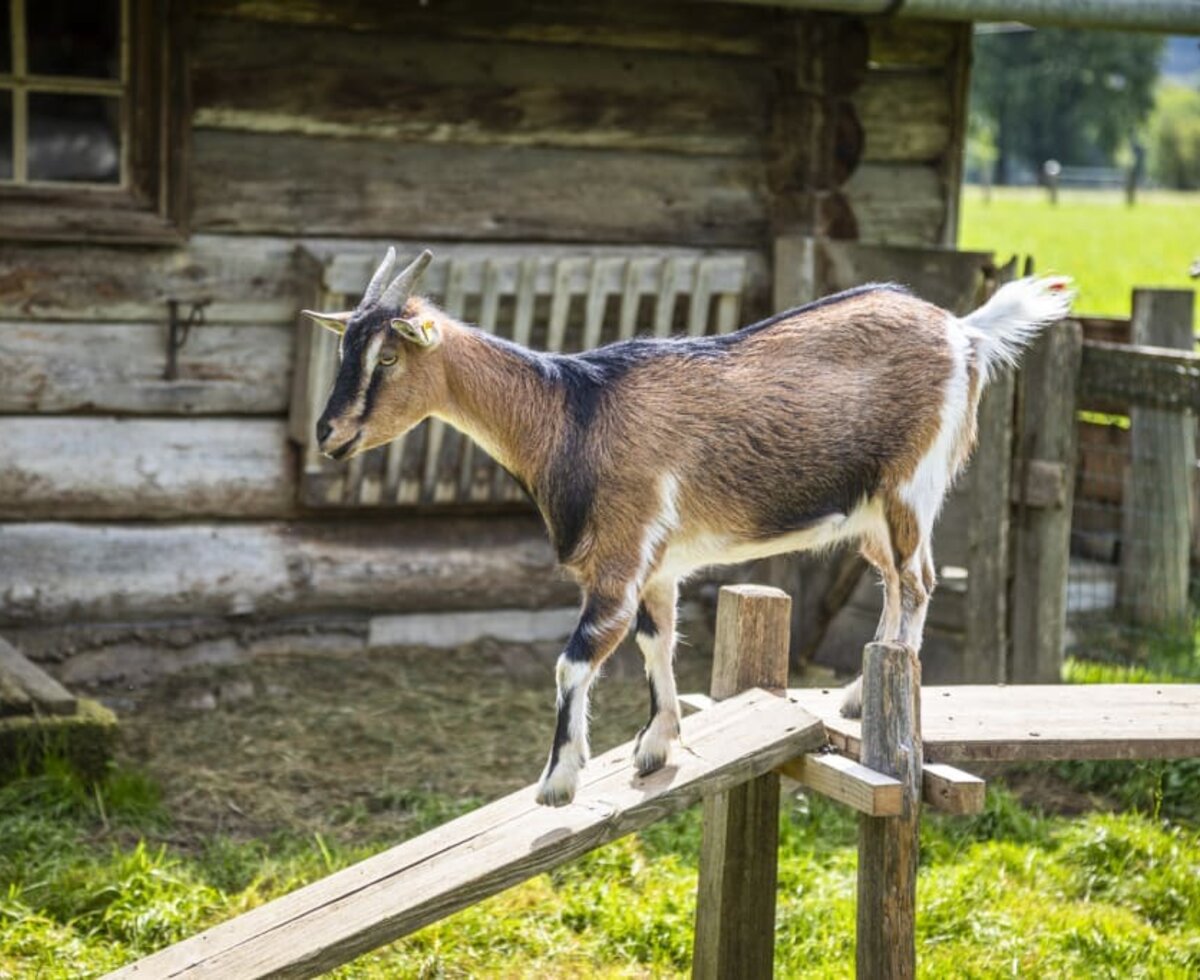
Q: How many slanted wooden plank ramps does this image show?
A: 1